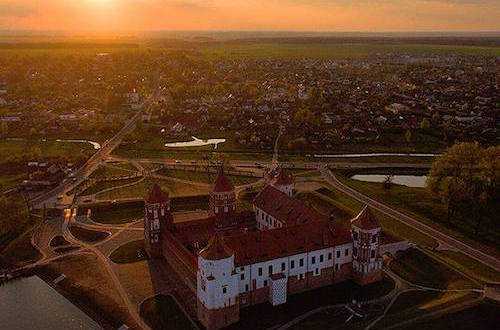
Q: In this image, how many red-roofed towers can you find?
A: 5